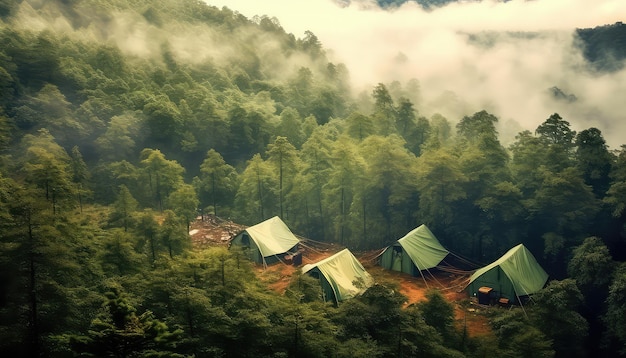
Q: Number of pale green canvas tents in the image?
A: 4